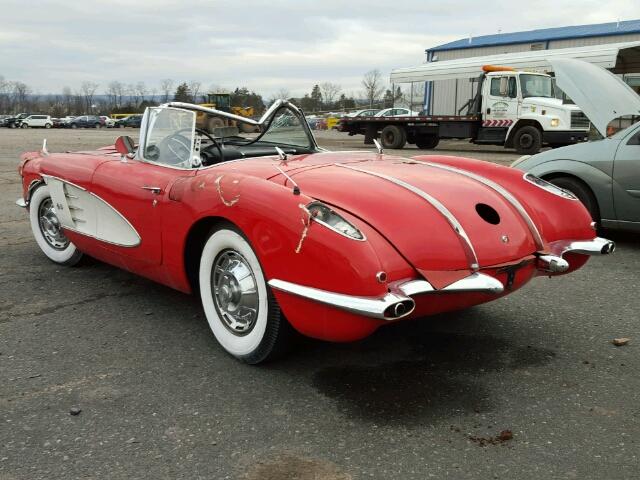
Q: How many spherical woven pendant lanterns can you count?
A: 0